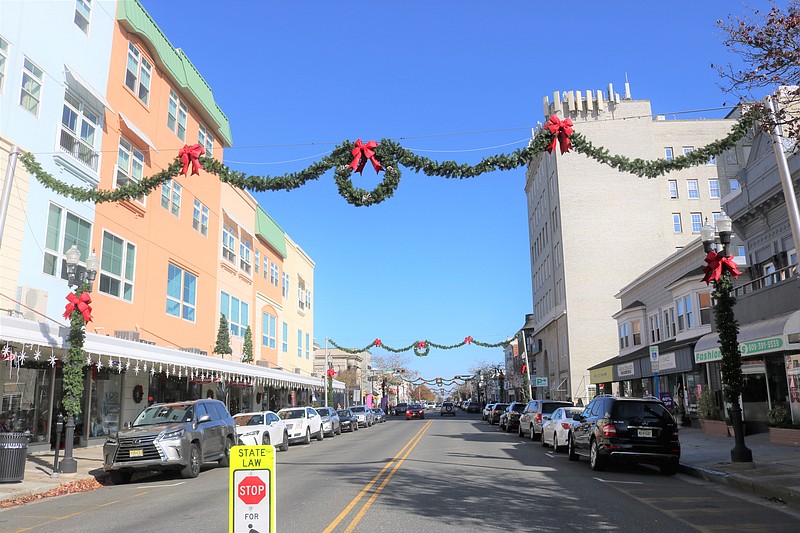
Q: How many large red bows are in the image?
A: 5